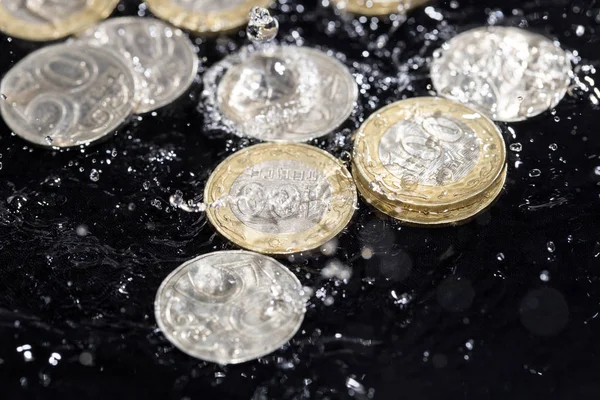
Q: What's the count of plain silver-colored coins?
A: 5